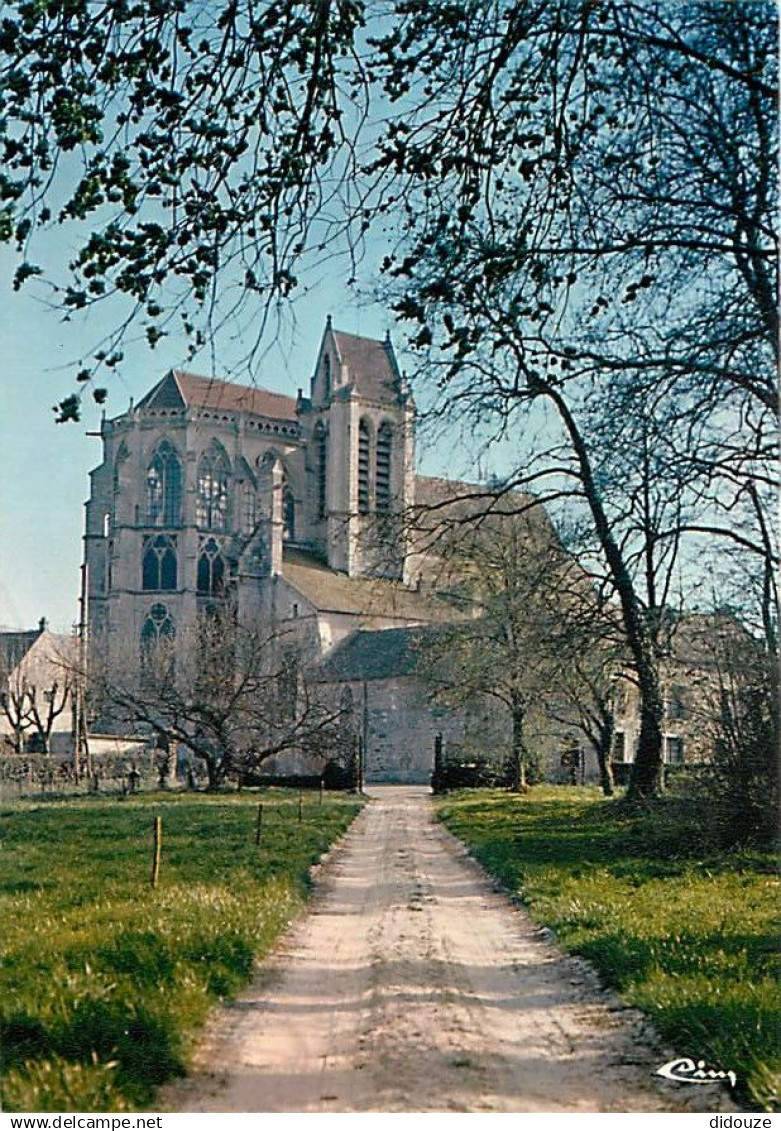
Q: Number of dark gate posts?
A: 2